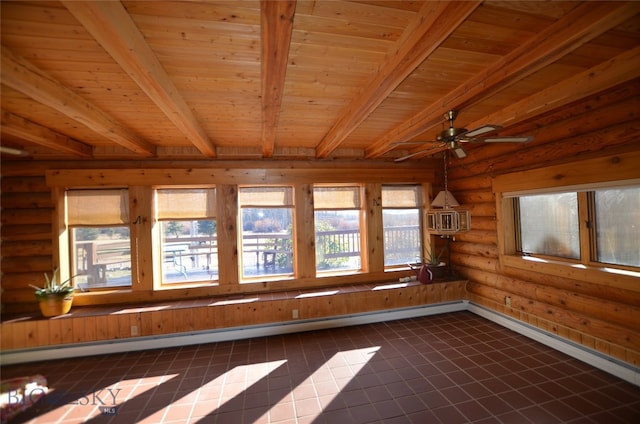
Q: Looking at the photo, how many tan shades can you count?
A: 5